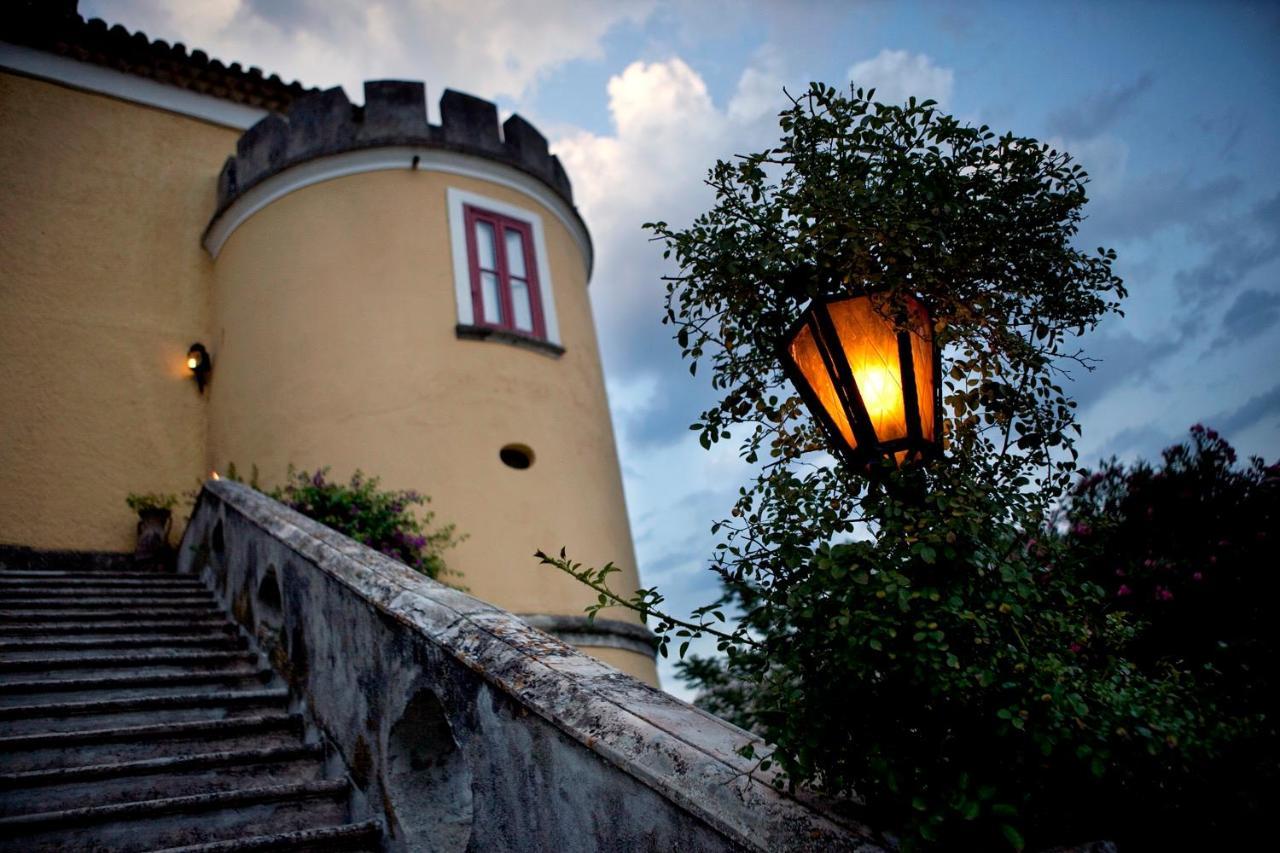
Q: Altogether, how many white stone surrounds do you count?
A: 1